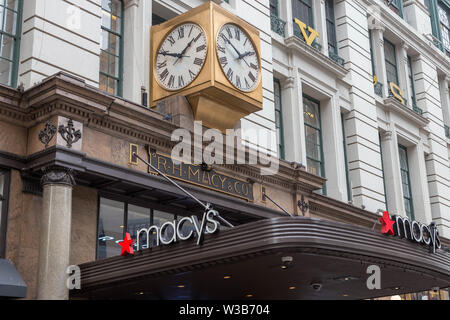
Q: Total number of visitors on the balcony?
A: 0